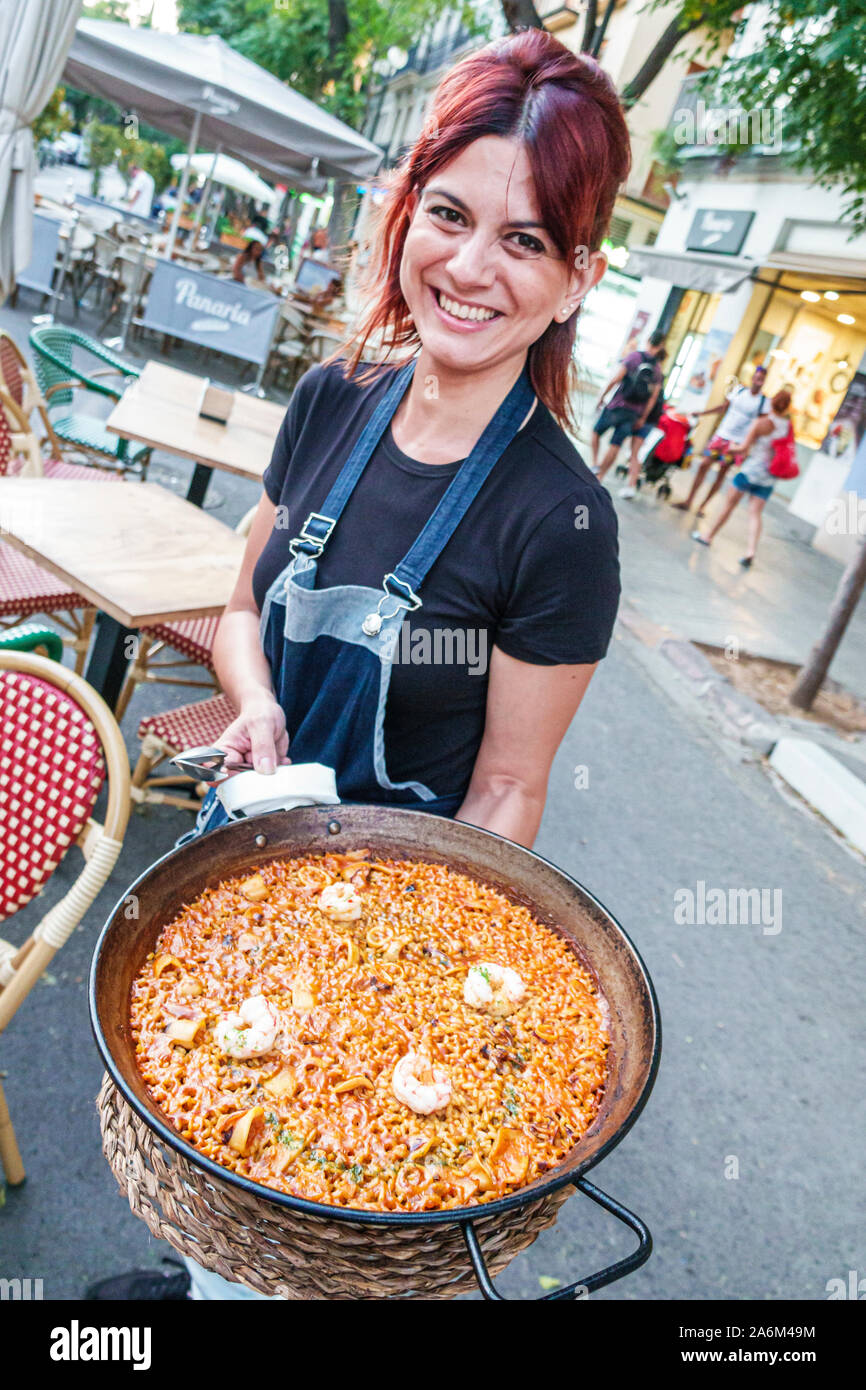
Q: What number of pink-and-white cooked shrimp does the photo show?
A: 4